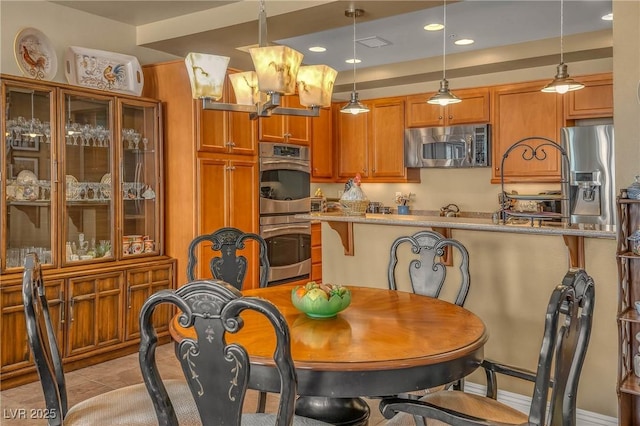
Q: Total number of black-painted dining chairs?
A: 5